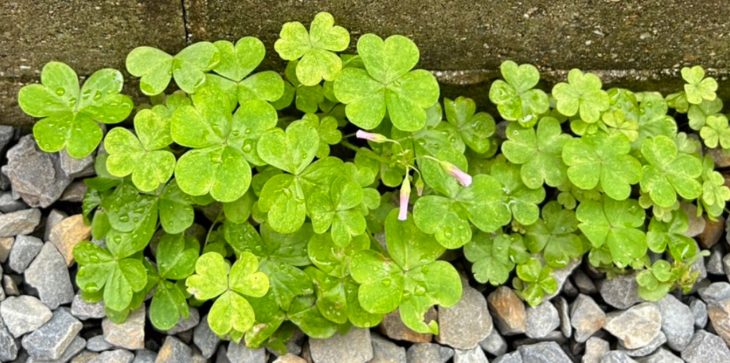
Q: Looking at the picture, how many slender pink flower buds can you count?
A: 3